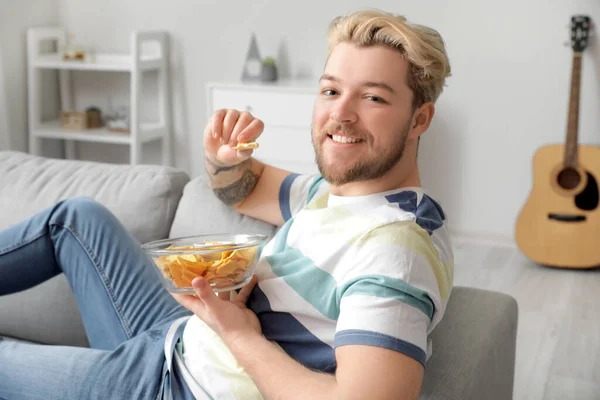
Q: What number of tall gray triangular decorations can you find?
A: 1